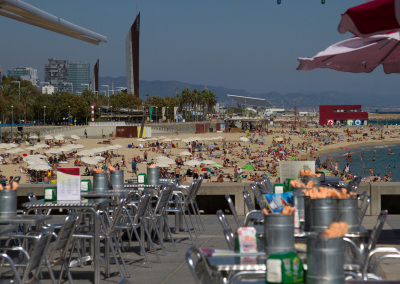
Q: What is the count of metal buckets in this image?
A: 10